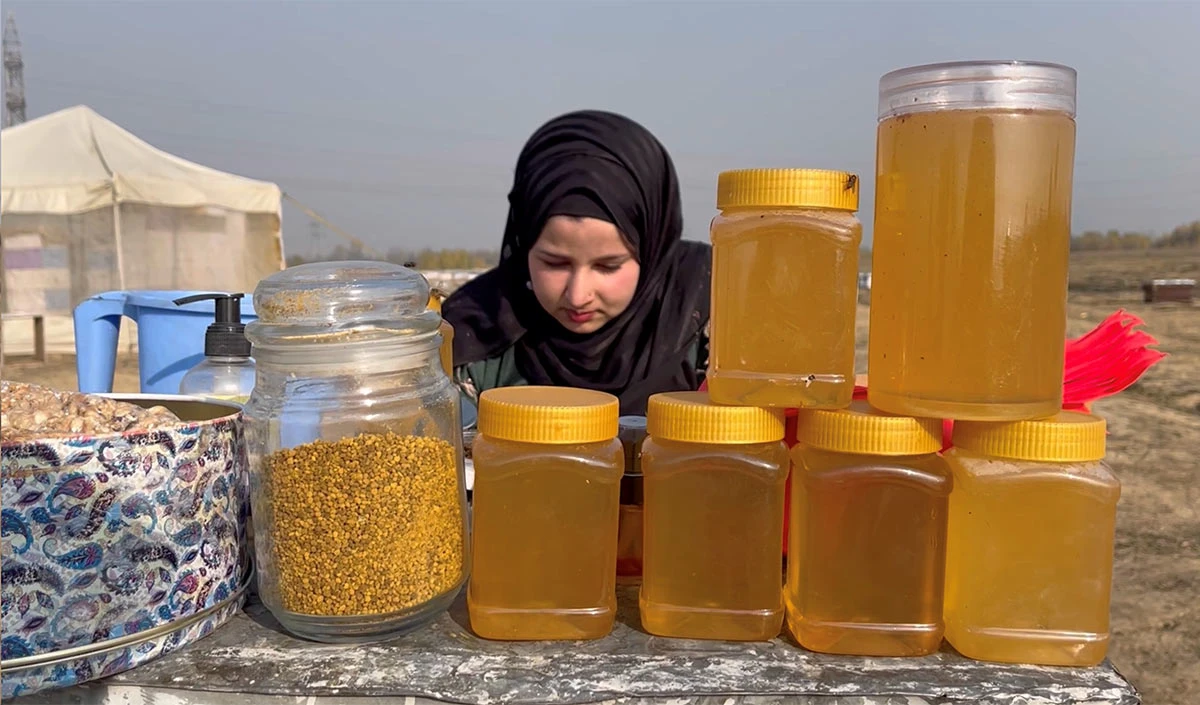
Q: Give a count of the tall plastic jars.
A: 1